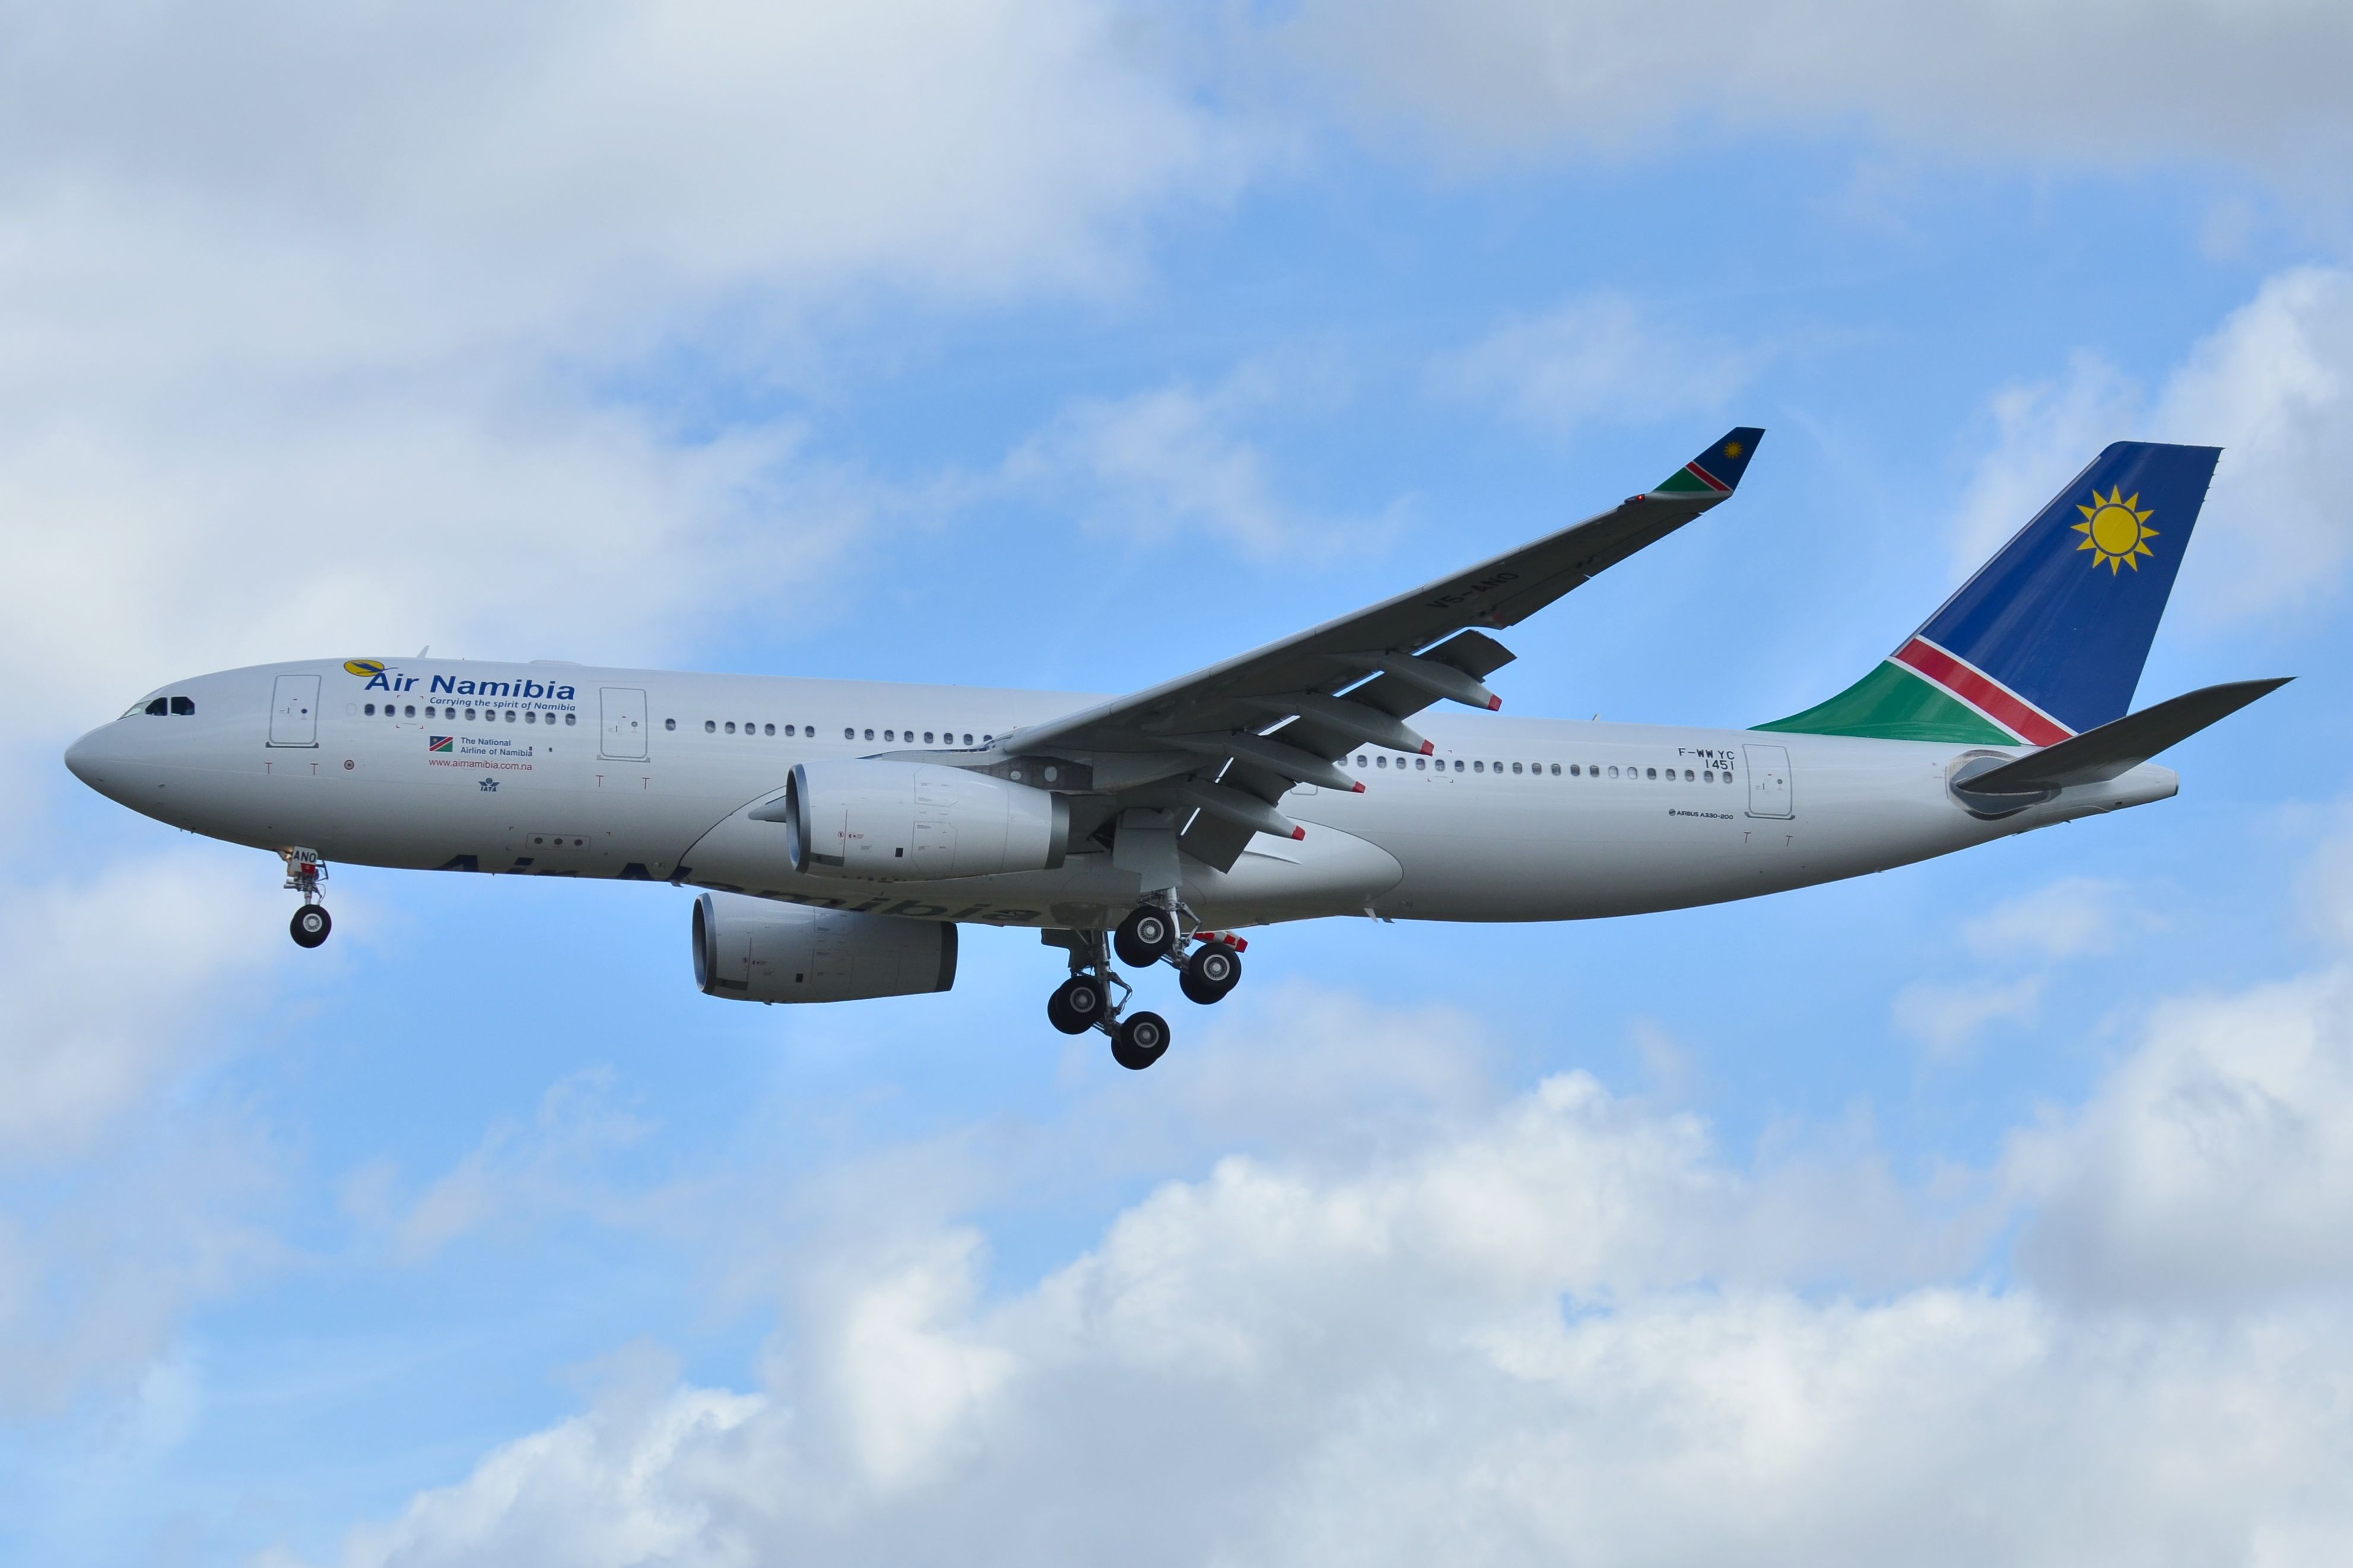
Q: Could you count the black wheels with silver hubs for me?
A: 5